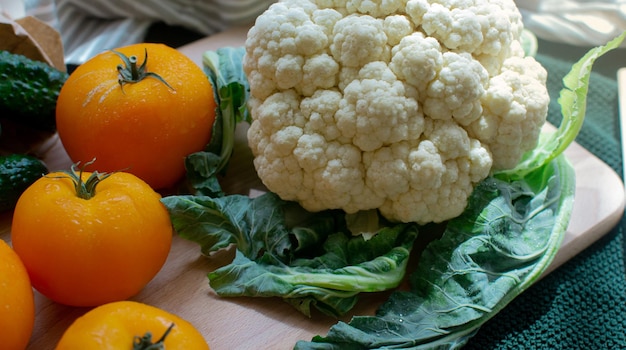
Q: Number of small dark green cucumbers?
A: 2